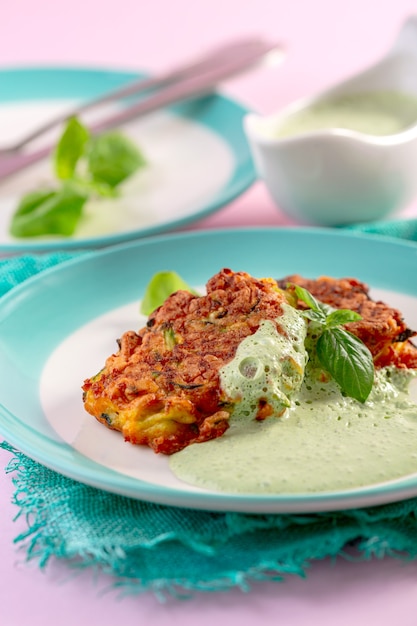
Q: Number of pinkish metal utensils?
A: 2